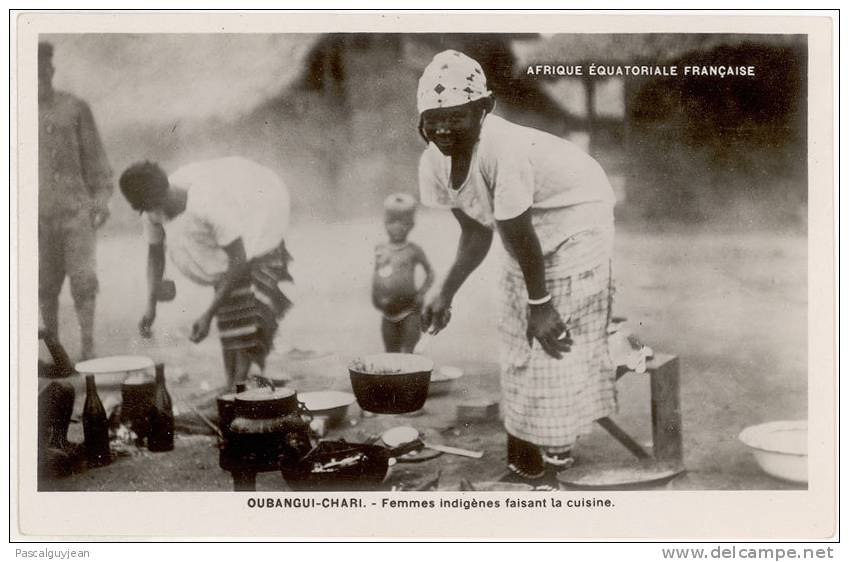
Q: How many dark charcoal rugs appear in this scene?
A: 0